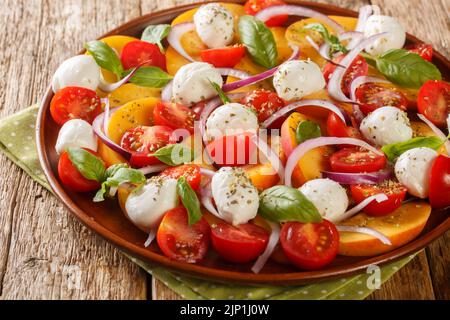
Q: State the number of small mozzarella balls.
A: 12